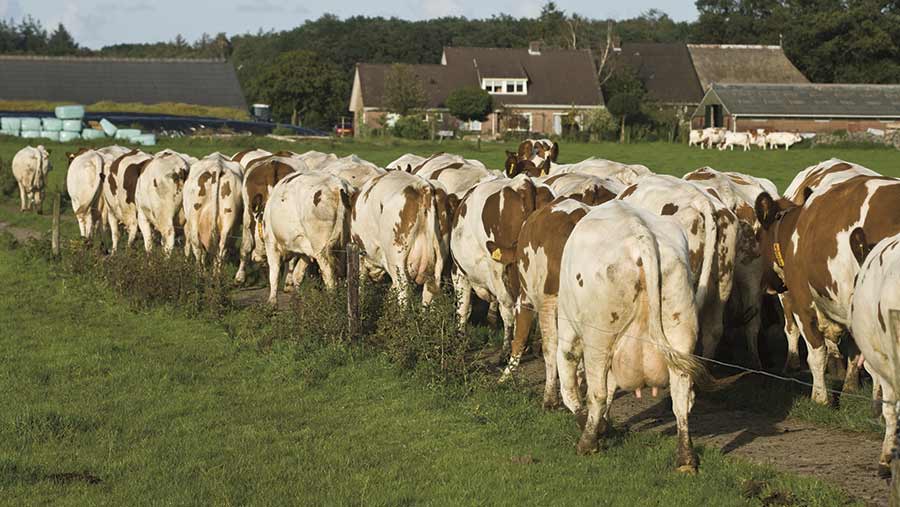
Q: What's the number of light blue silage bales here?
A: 13